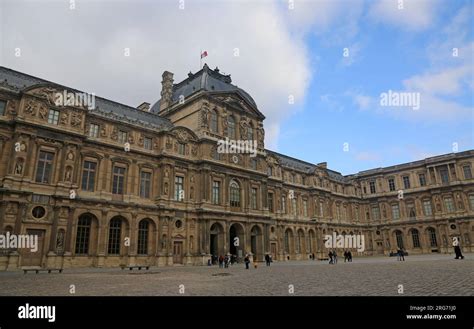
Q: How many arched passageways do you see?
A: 3